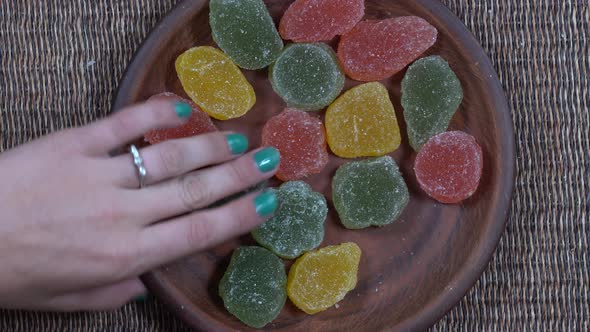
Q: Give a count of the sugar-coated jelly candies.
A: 14